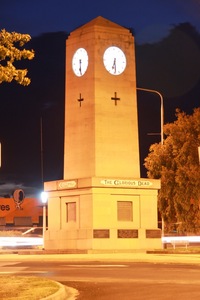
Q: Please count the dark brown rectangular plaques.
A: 3